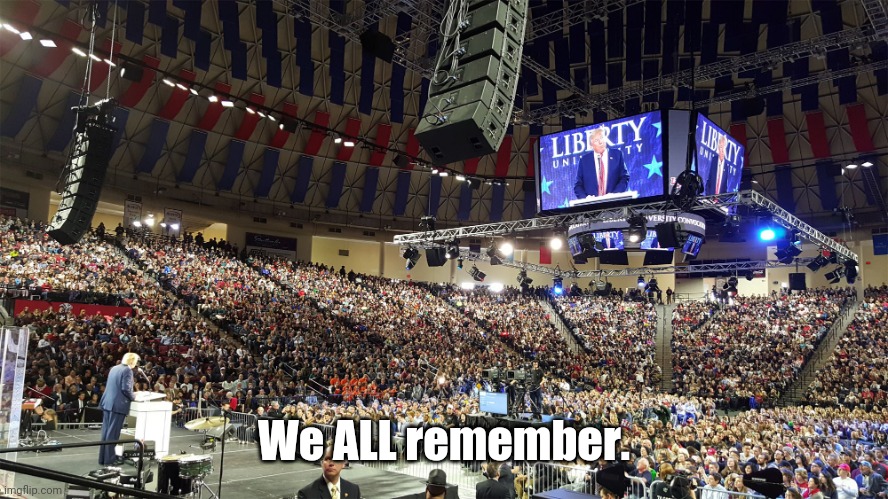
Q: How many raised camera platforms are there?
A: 1